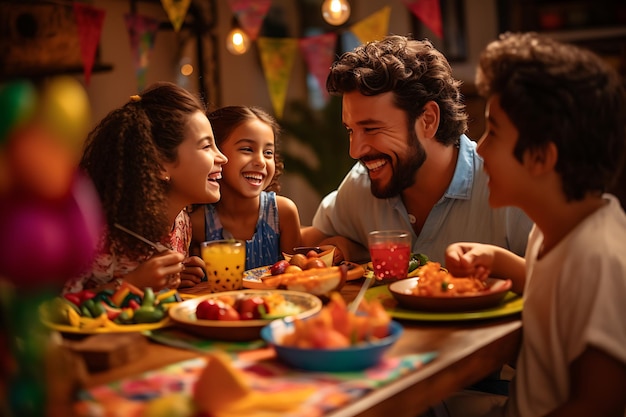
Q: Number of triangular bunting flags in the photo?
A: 8